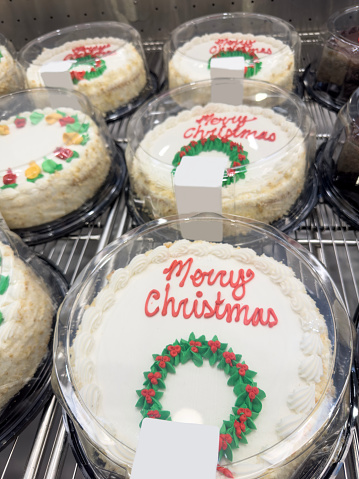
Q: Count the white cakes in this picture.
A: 7